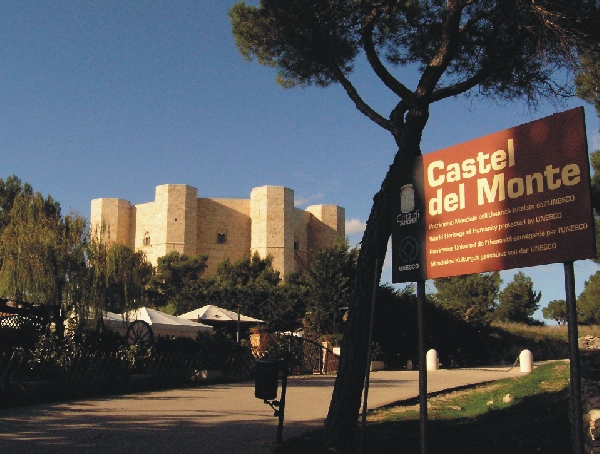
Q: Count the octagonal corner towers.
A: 4